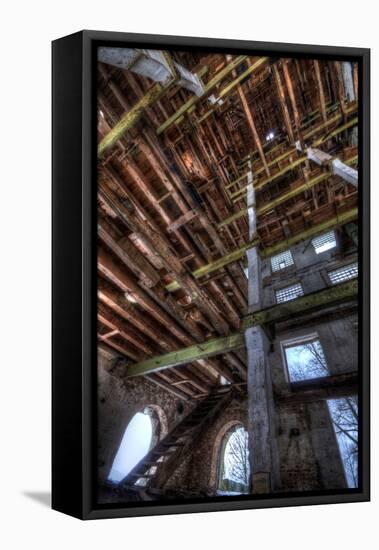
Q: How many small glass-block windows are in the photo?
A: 4